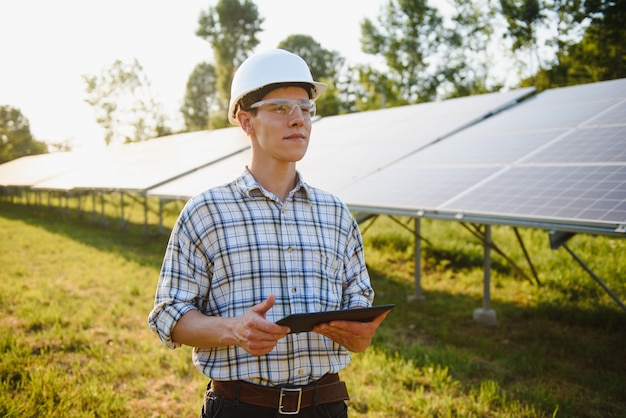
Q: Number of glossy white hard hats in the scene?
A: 1